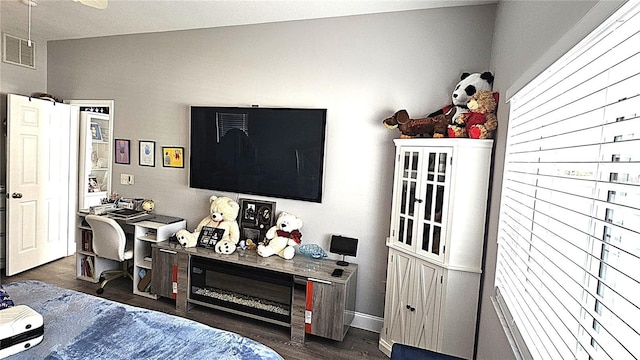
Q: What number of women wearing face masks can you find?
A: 0